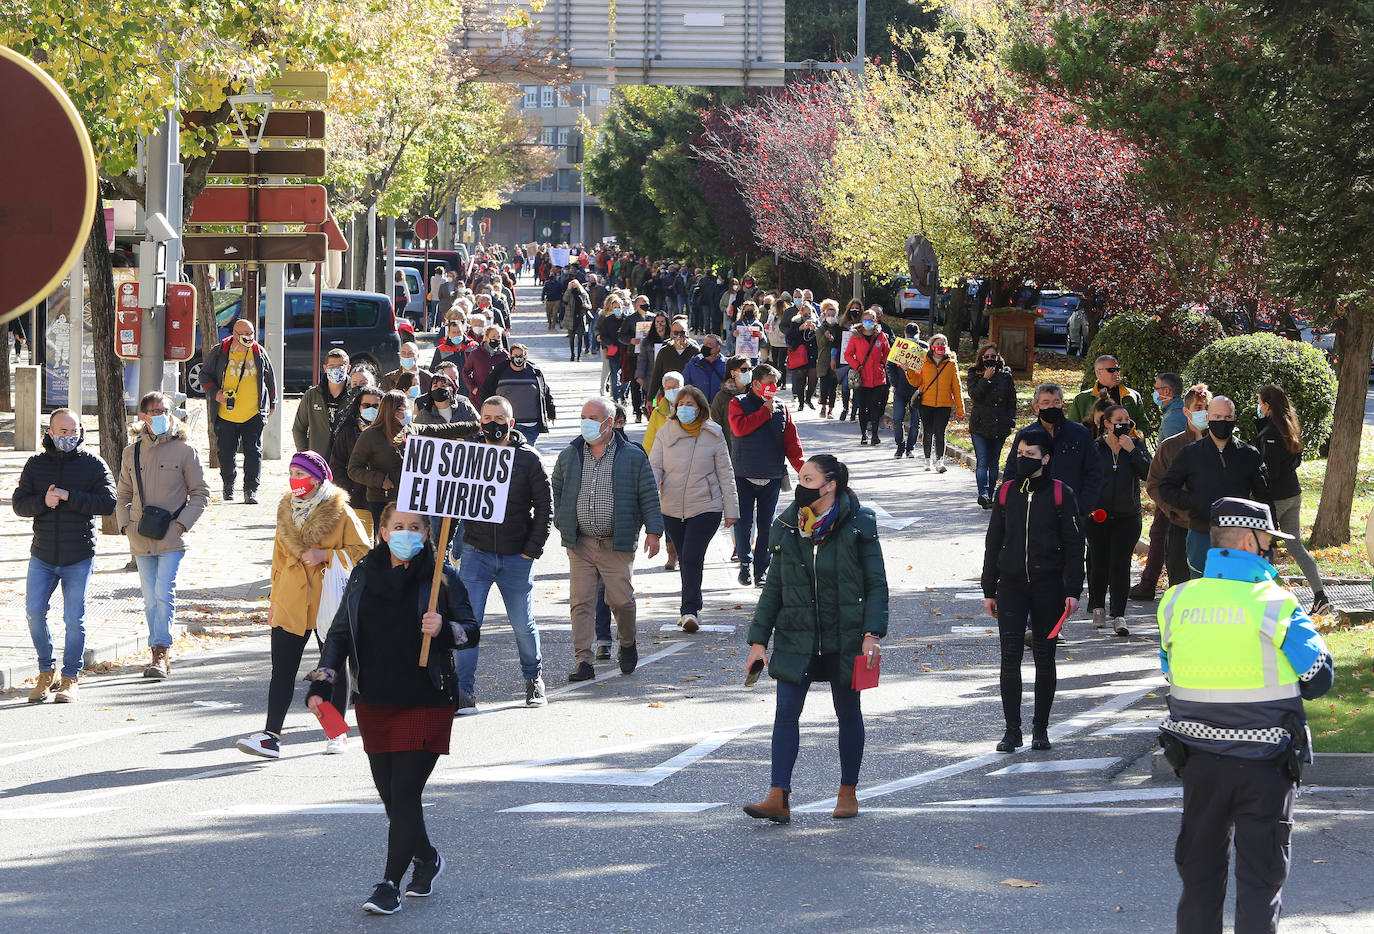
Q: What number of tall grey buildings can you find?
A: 1